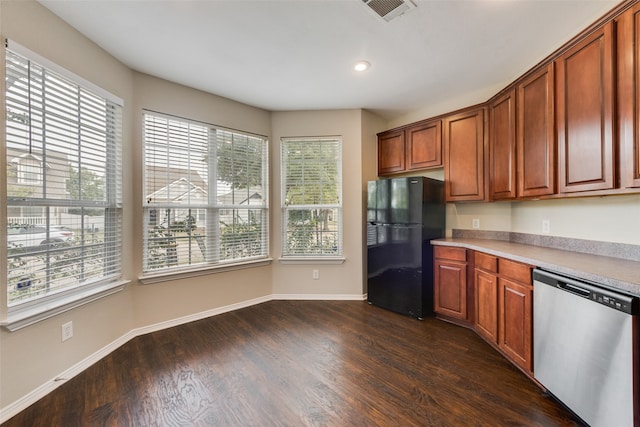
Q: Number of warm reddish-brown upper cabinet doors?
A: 7